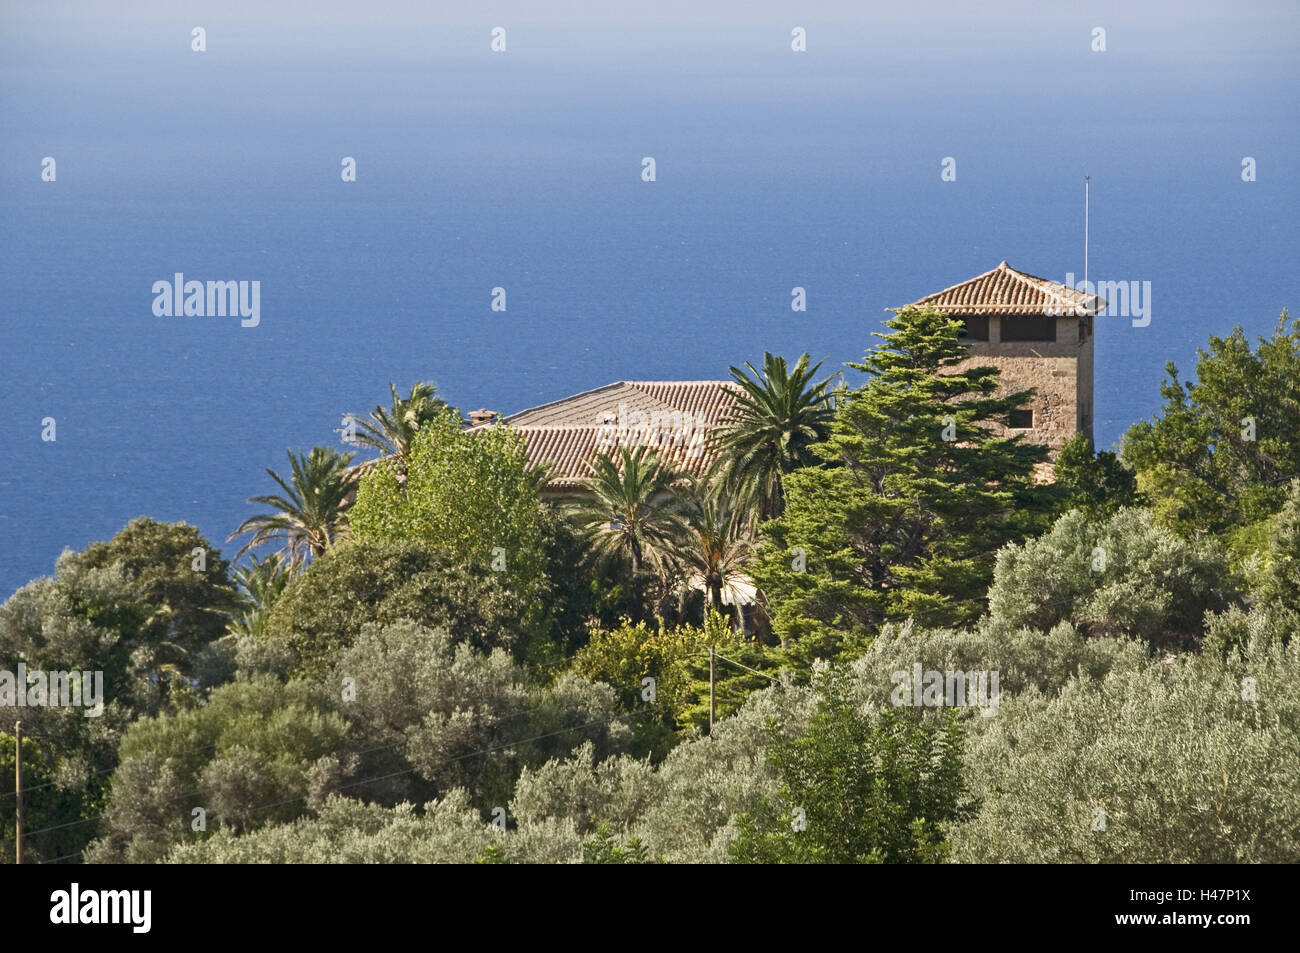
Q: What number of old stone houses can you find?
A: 1